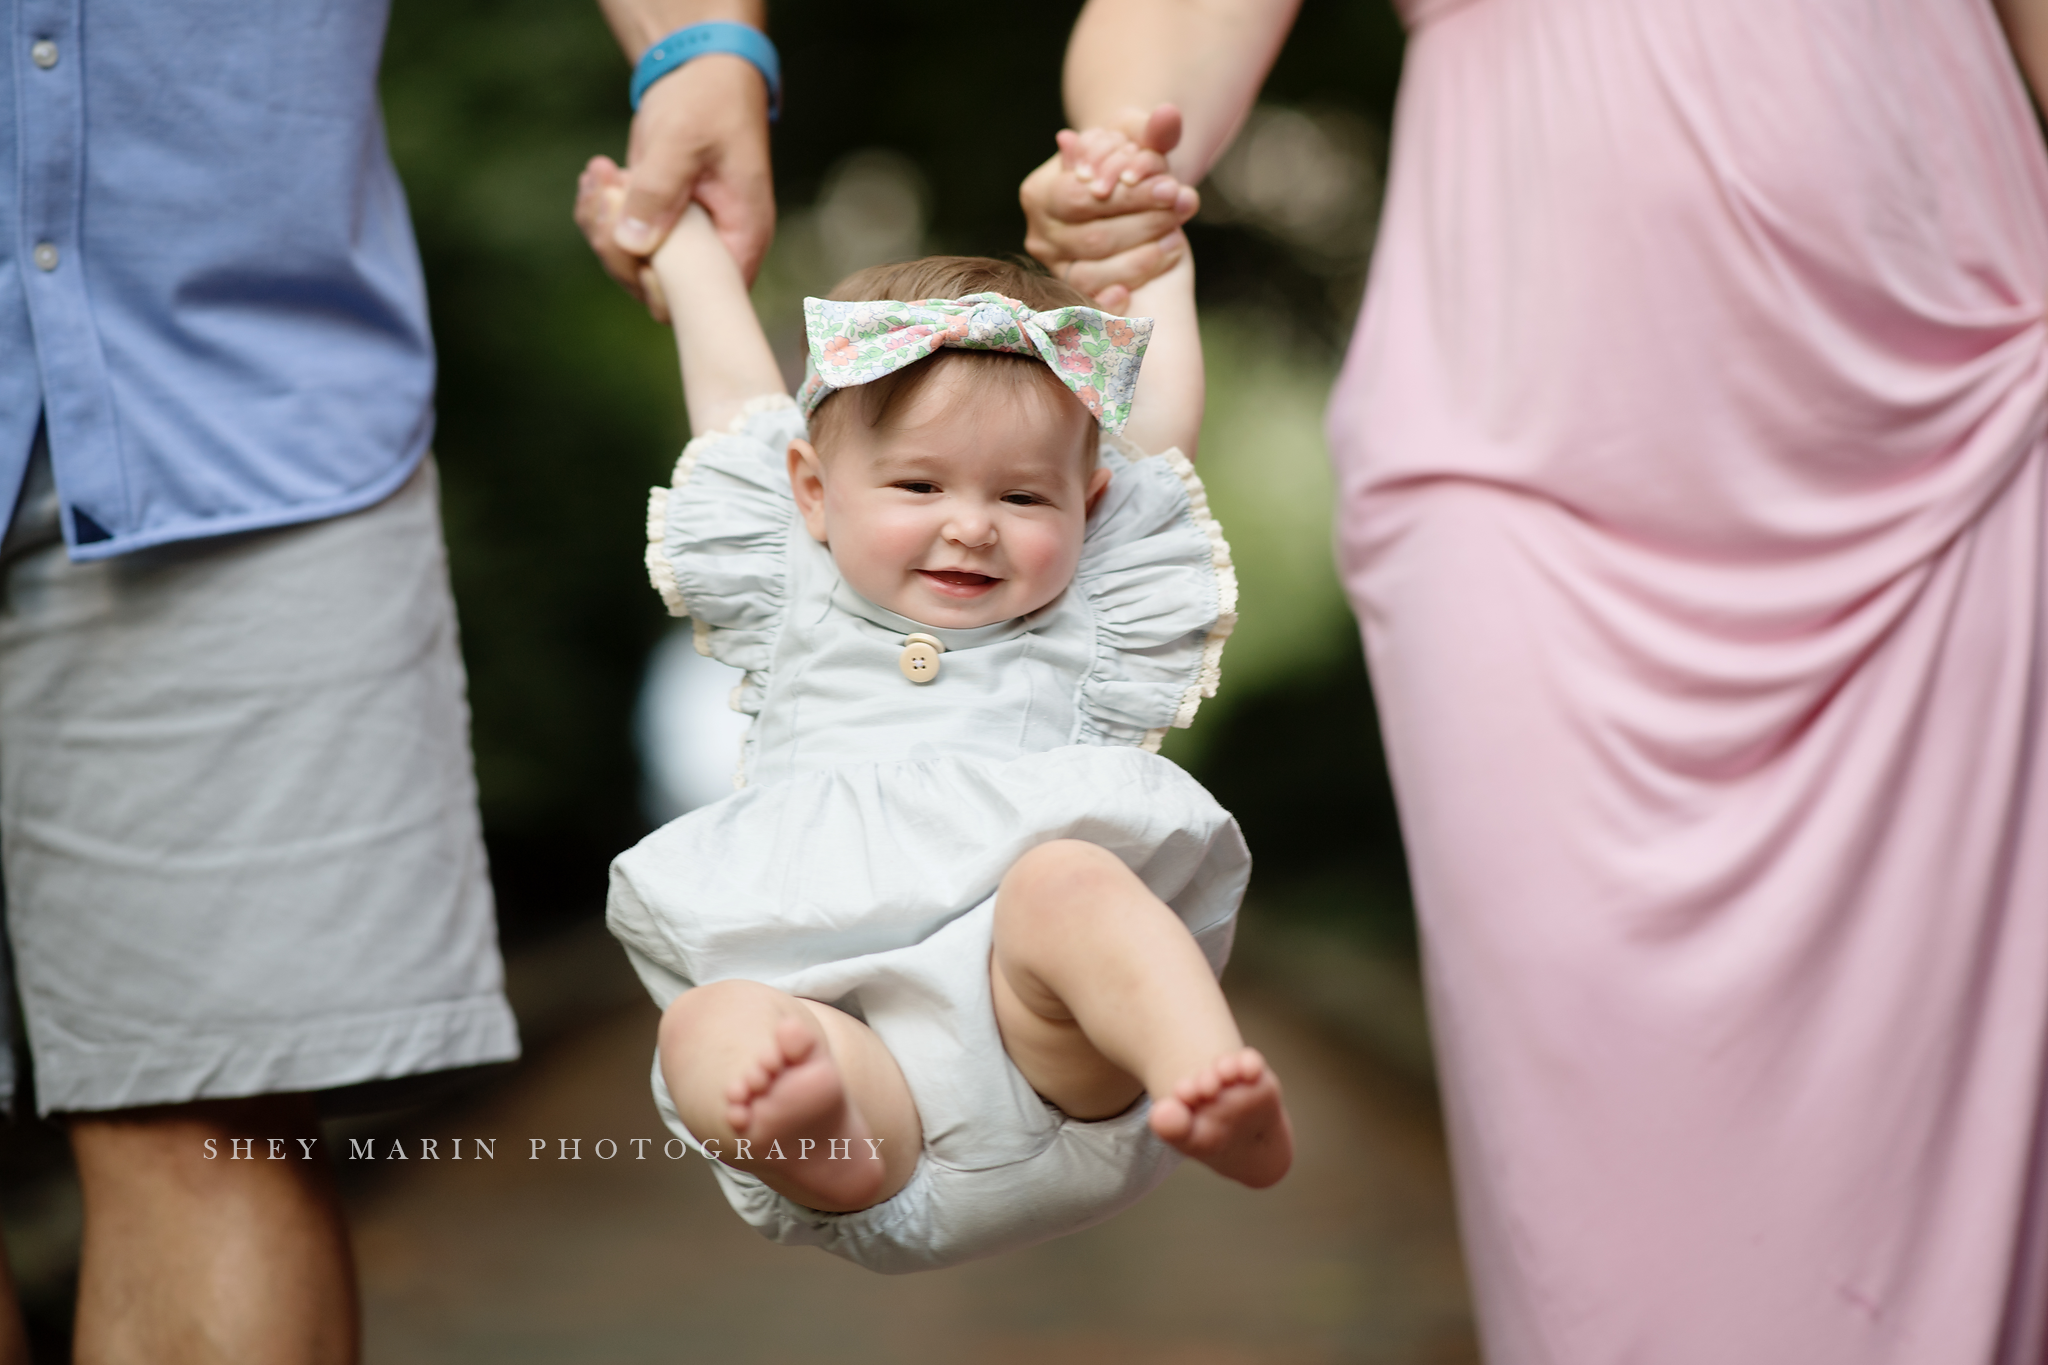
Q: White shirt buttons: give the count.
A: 2